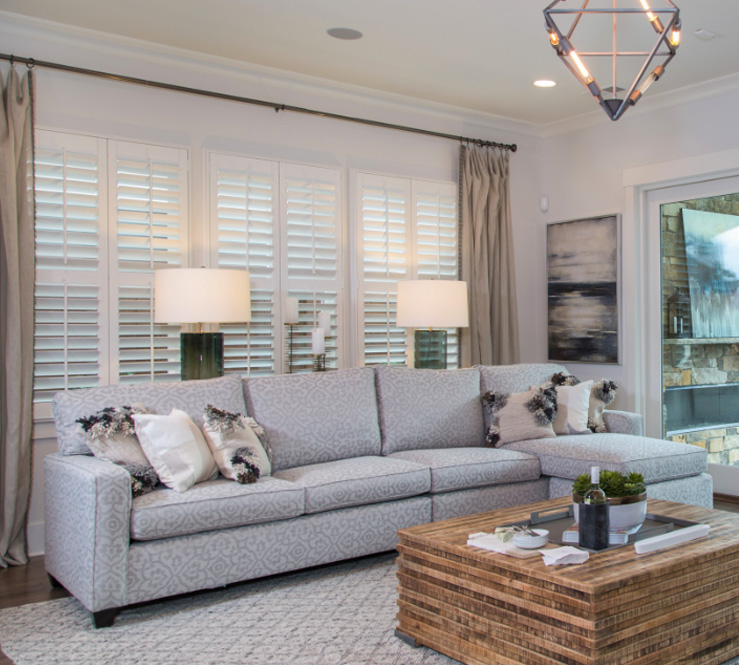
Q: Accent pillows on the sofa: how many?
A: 6